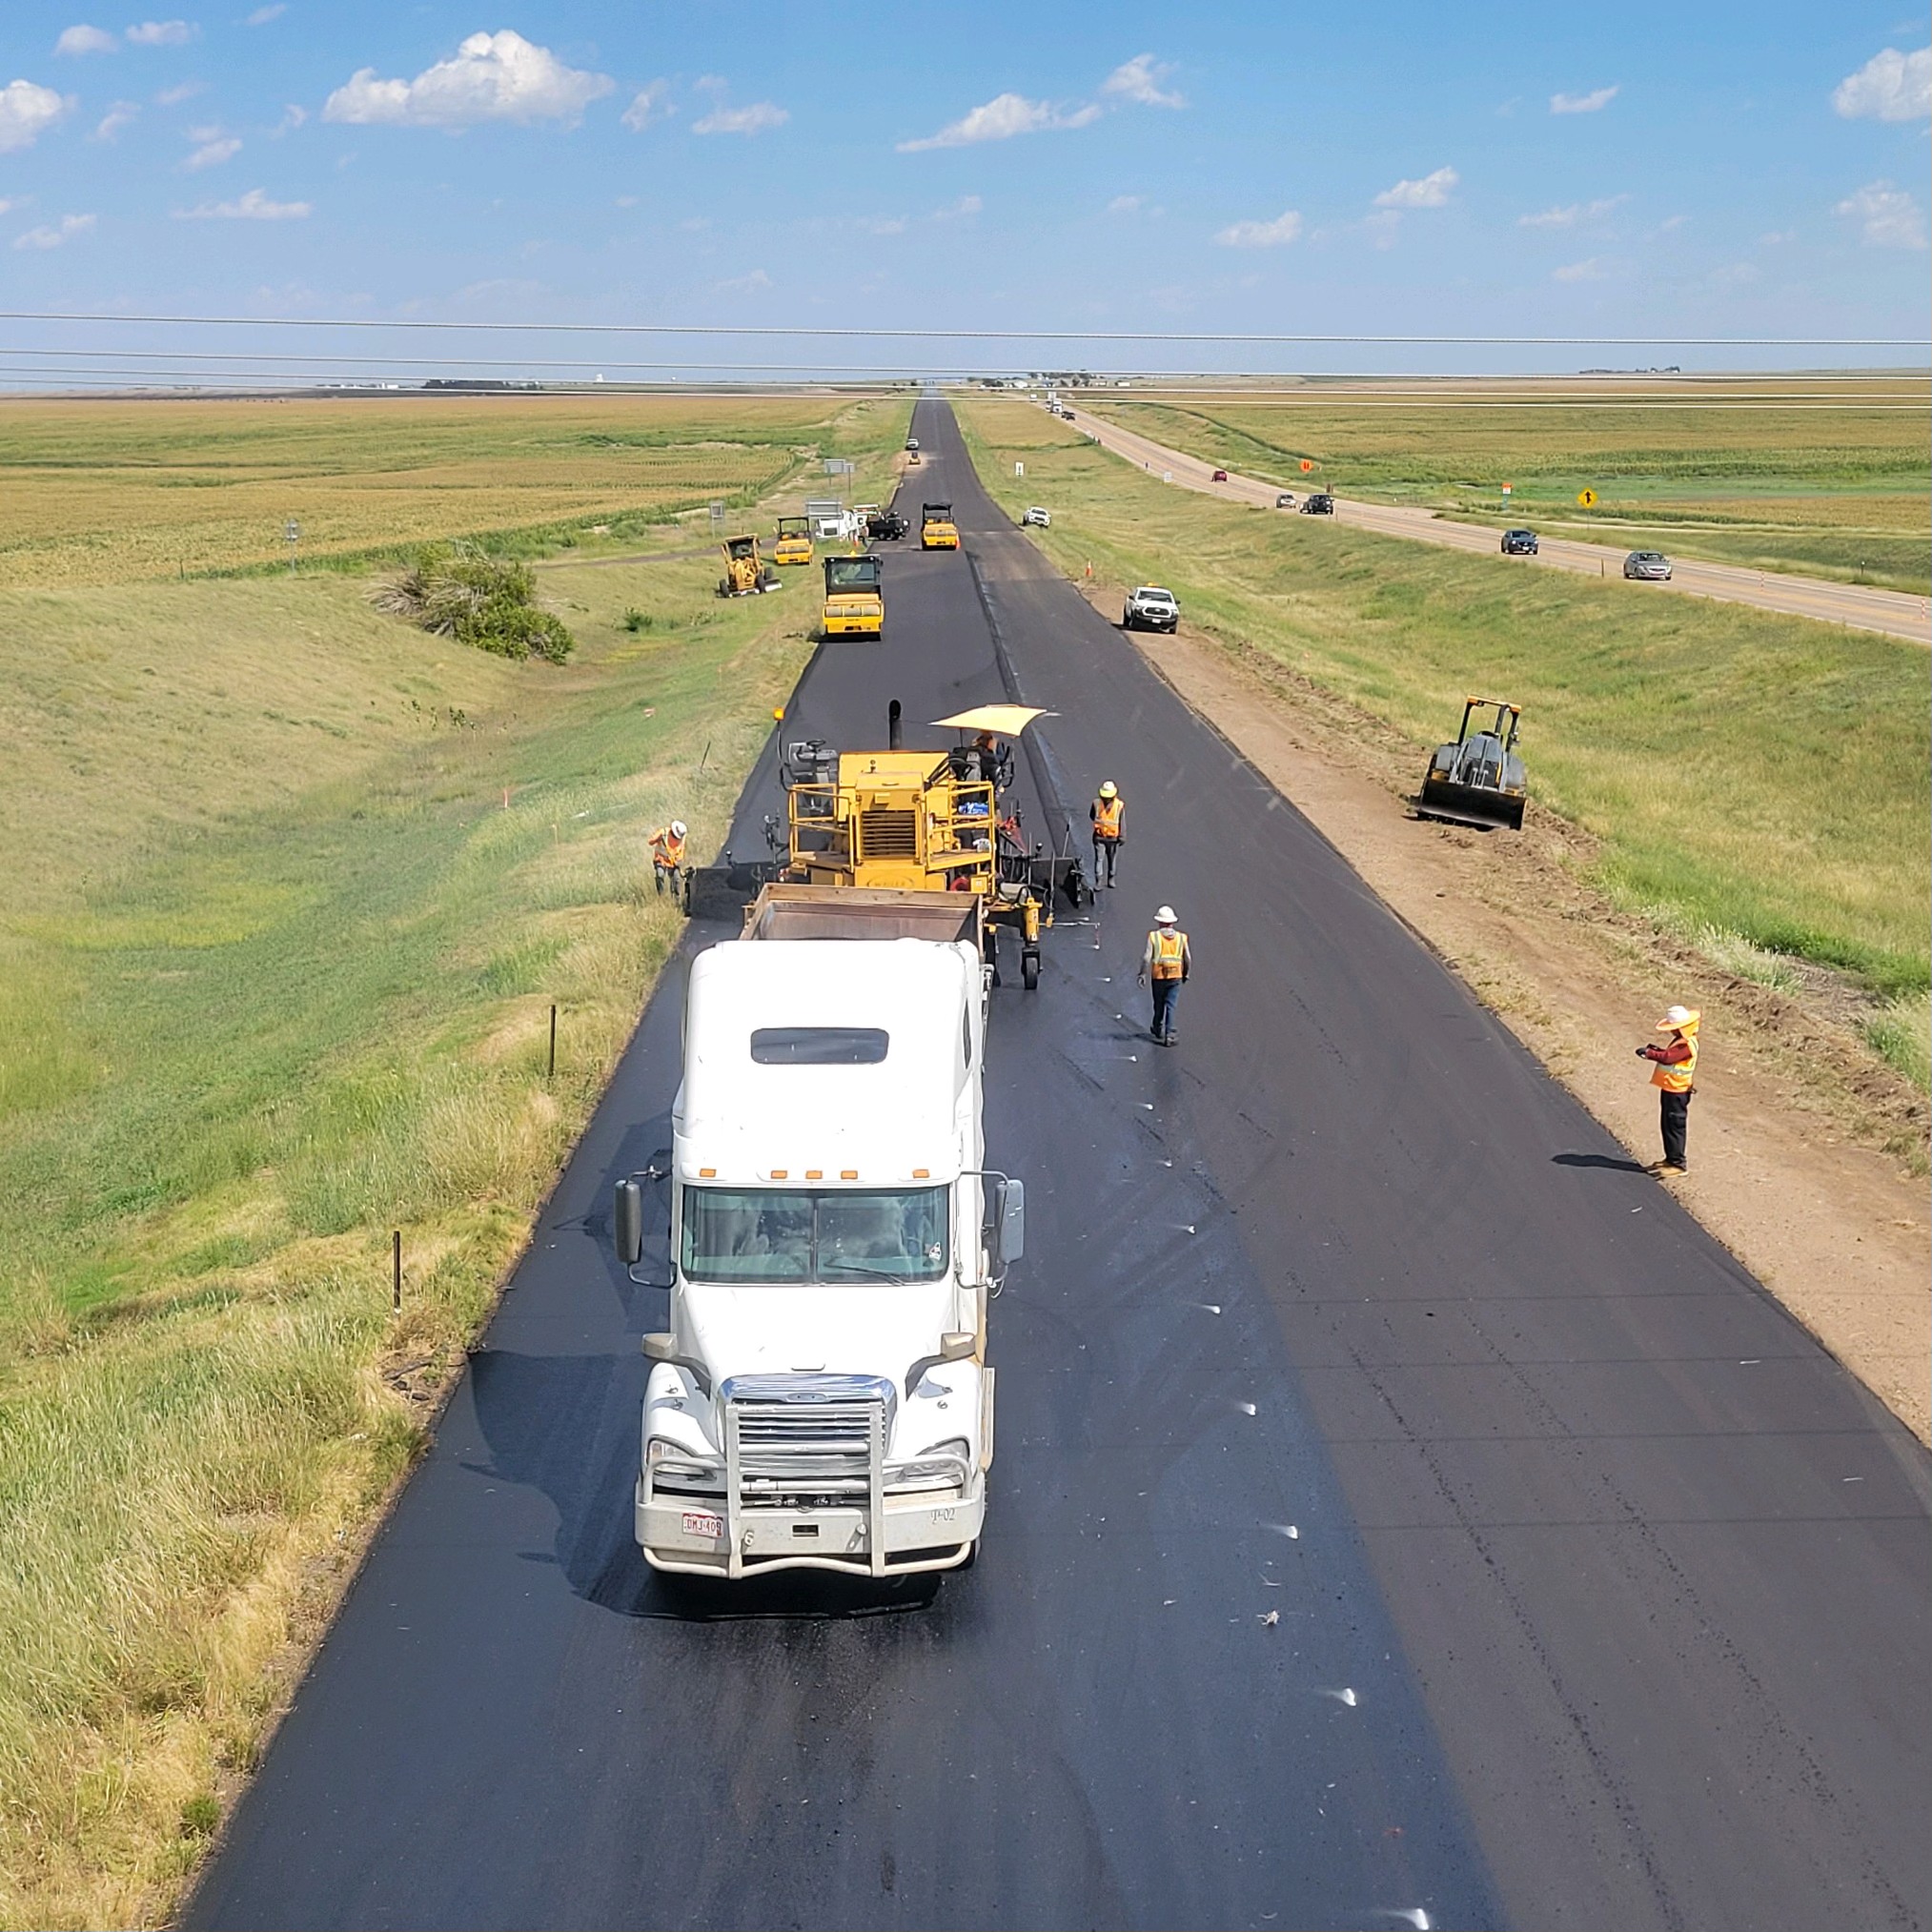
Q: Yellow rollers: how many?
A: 3